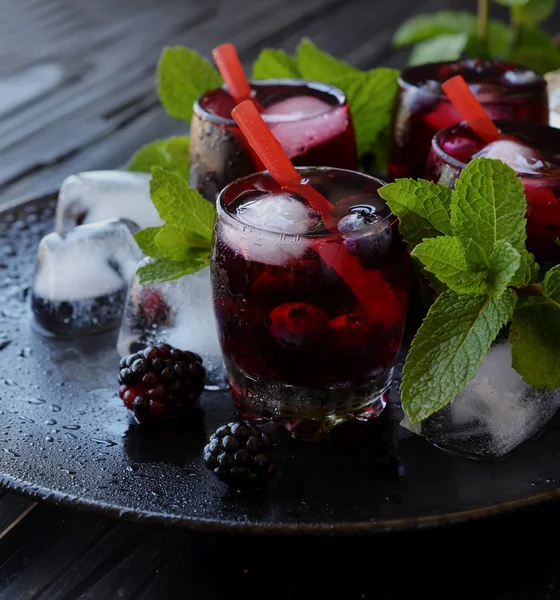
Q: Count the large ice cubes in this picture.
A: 4